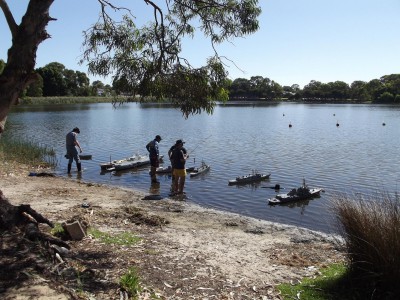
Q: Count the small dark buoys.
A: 5